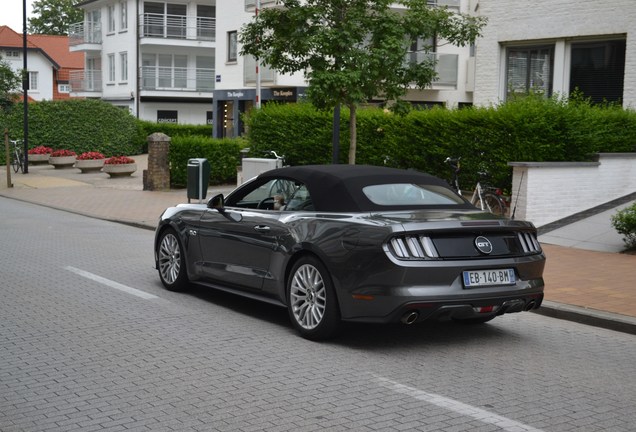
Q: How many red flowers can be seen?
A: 4